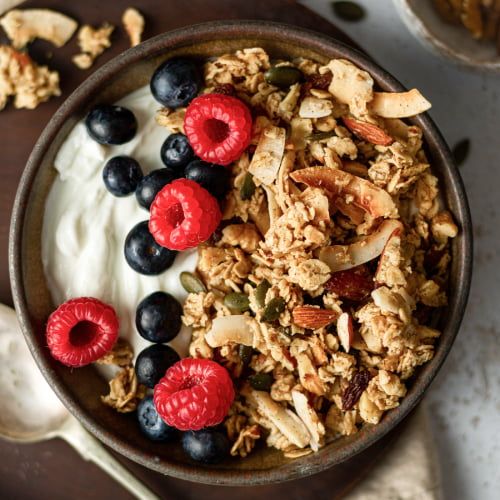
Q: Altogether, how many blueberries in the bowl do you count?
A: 11